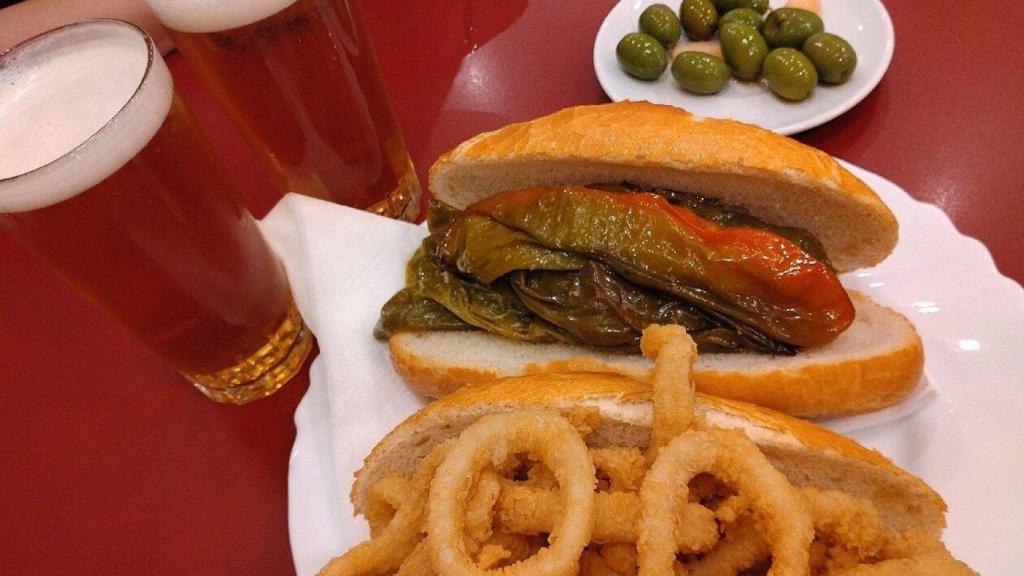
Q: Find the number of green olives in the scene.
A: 10